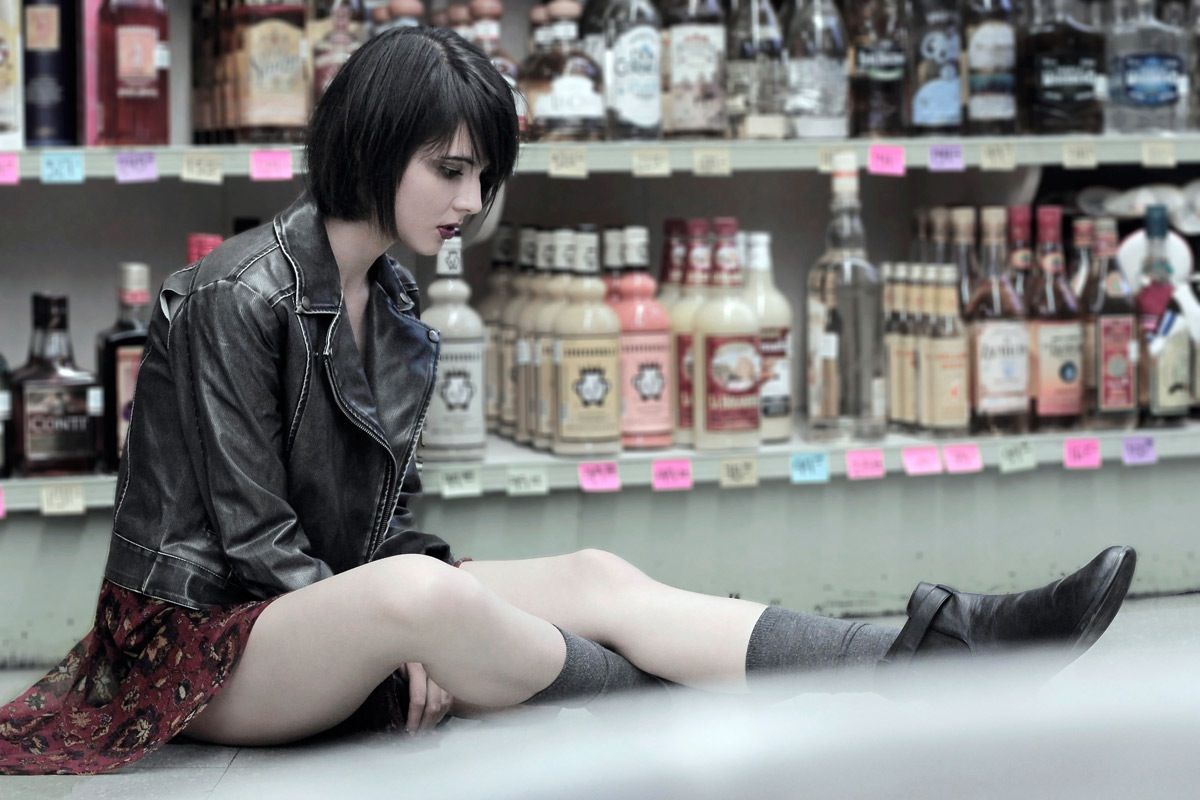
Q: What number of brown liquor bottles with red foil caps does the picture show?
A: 2